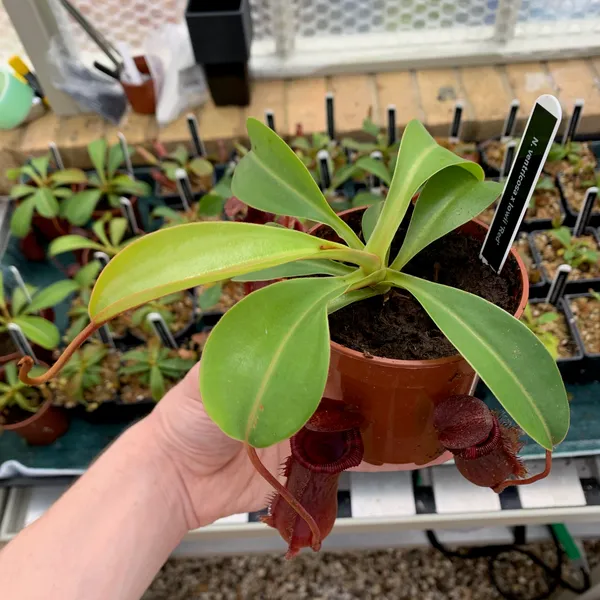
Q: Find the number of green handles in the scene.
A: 1